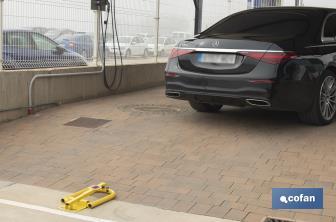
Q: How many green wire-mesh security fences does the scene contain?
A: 0